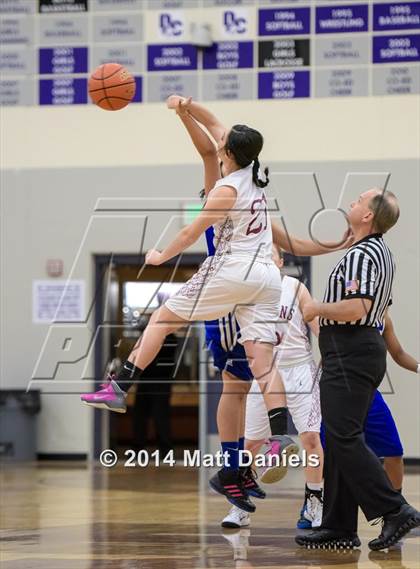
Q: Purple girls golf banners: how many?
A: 2